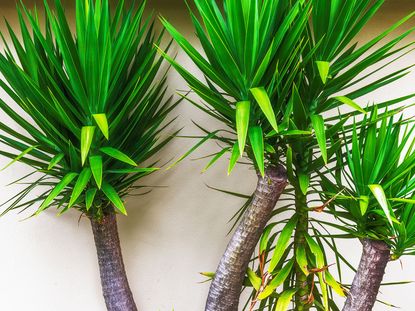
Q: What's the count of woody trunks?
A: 3